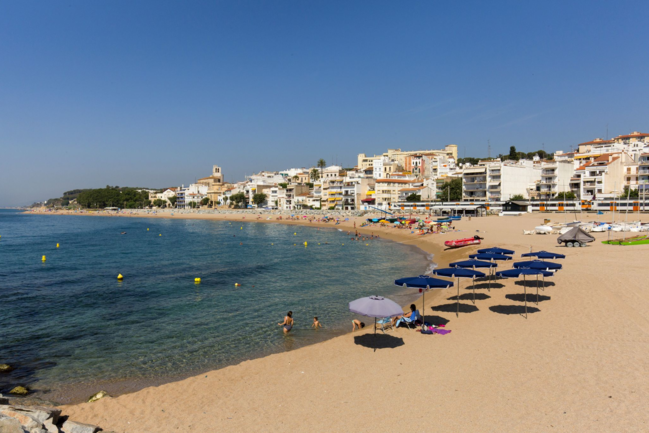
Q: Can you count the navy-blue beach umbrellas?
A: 8